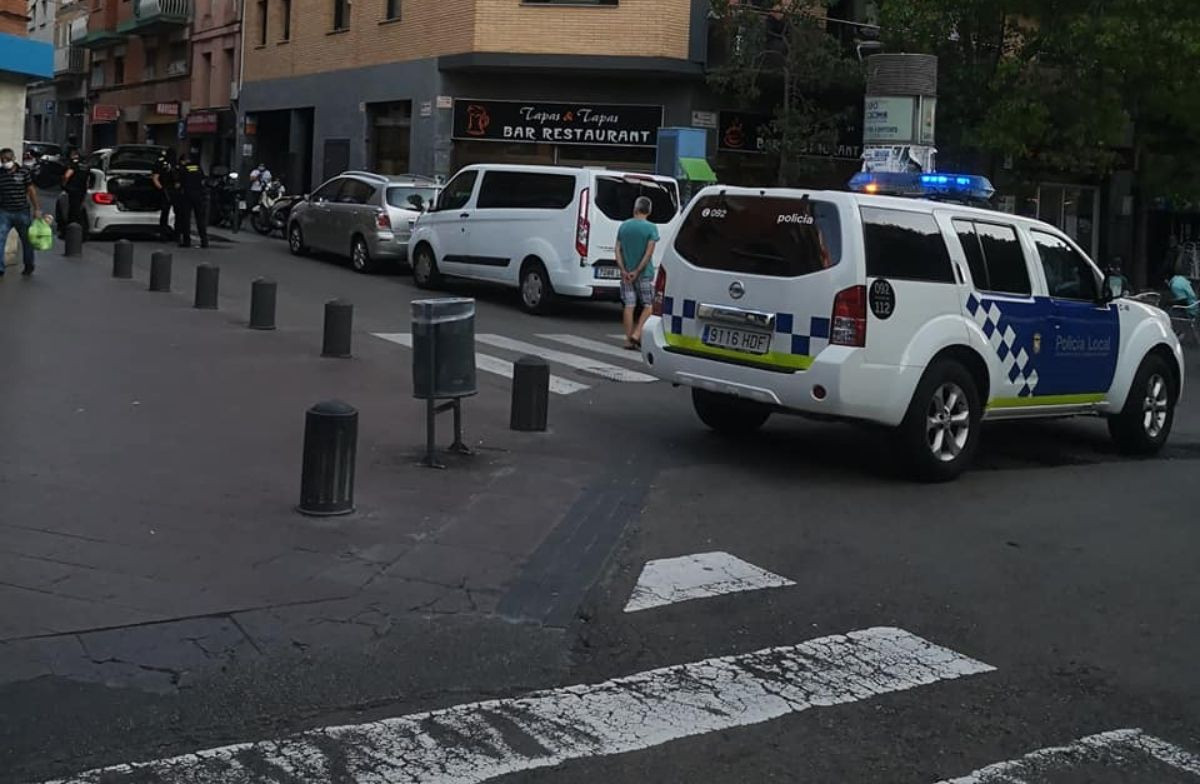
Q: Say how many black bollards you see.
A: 8